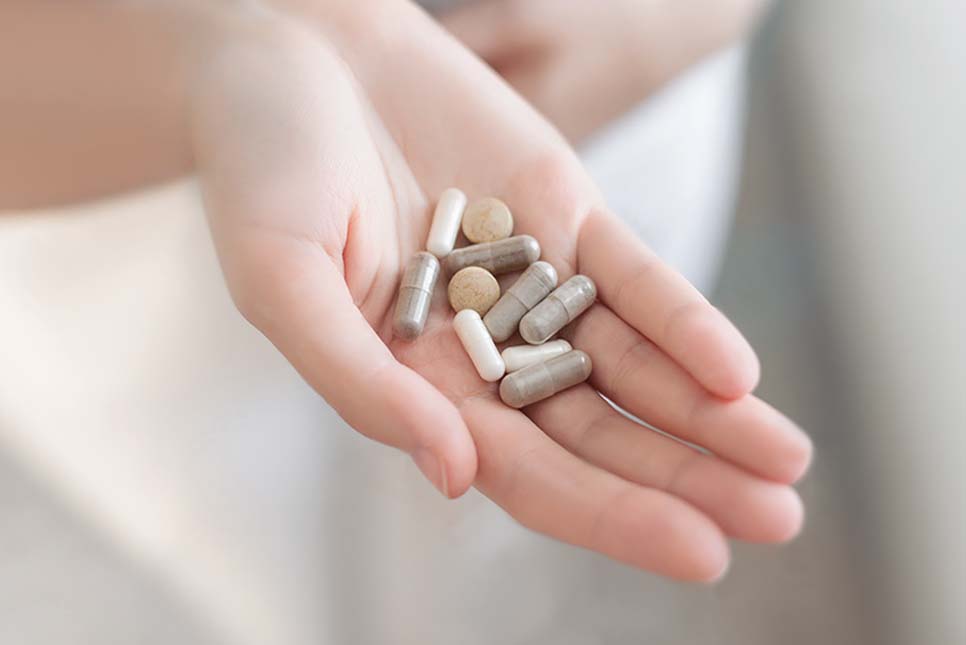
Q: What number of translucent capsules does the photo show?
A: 5